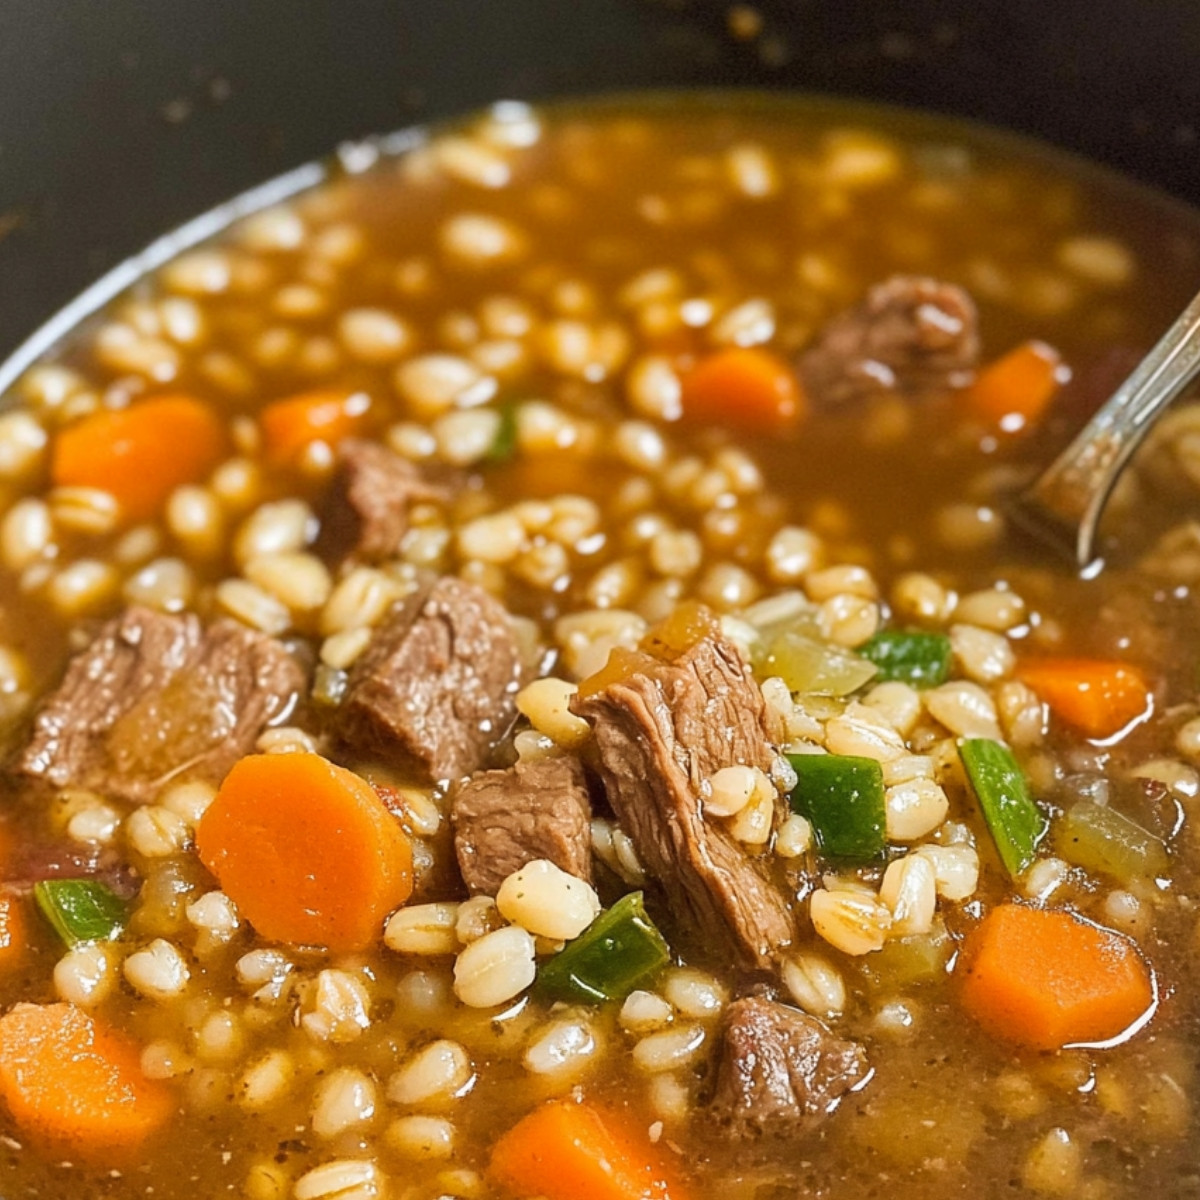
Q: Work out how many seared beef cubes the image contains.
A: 7